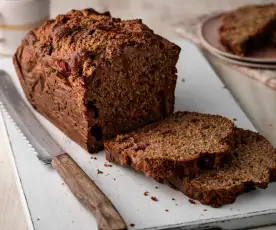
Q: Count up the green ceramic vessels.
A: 0